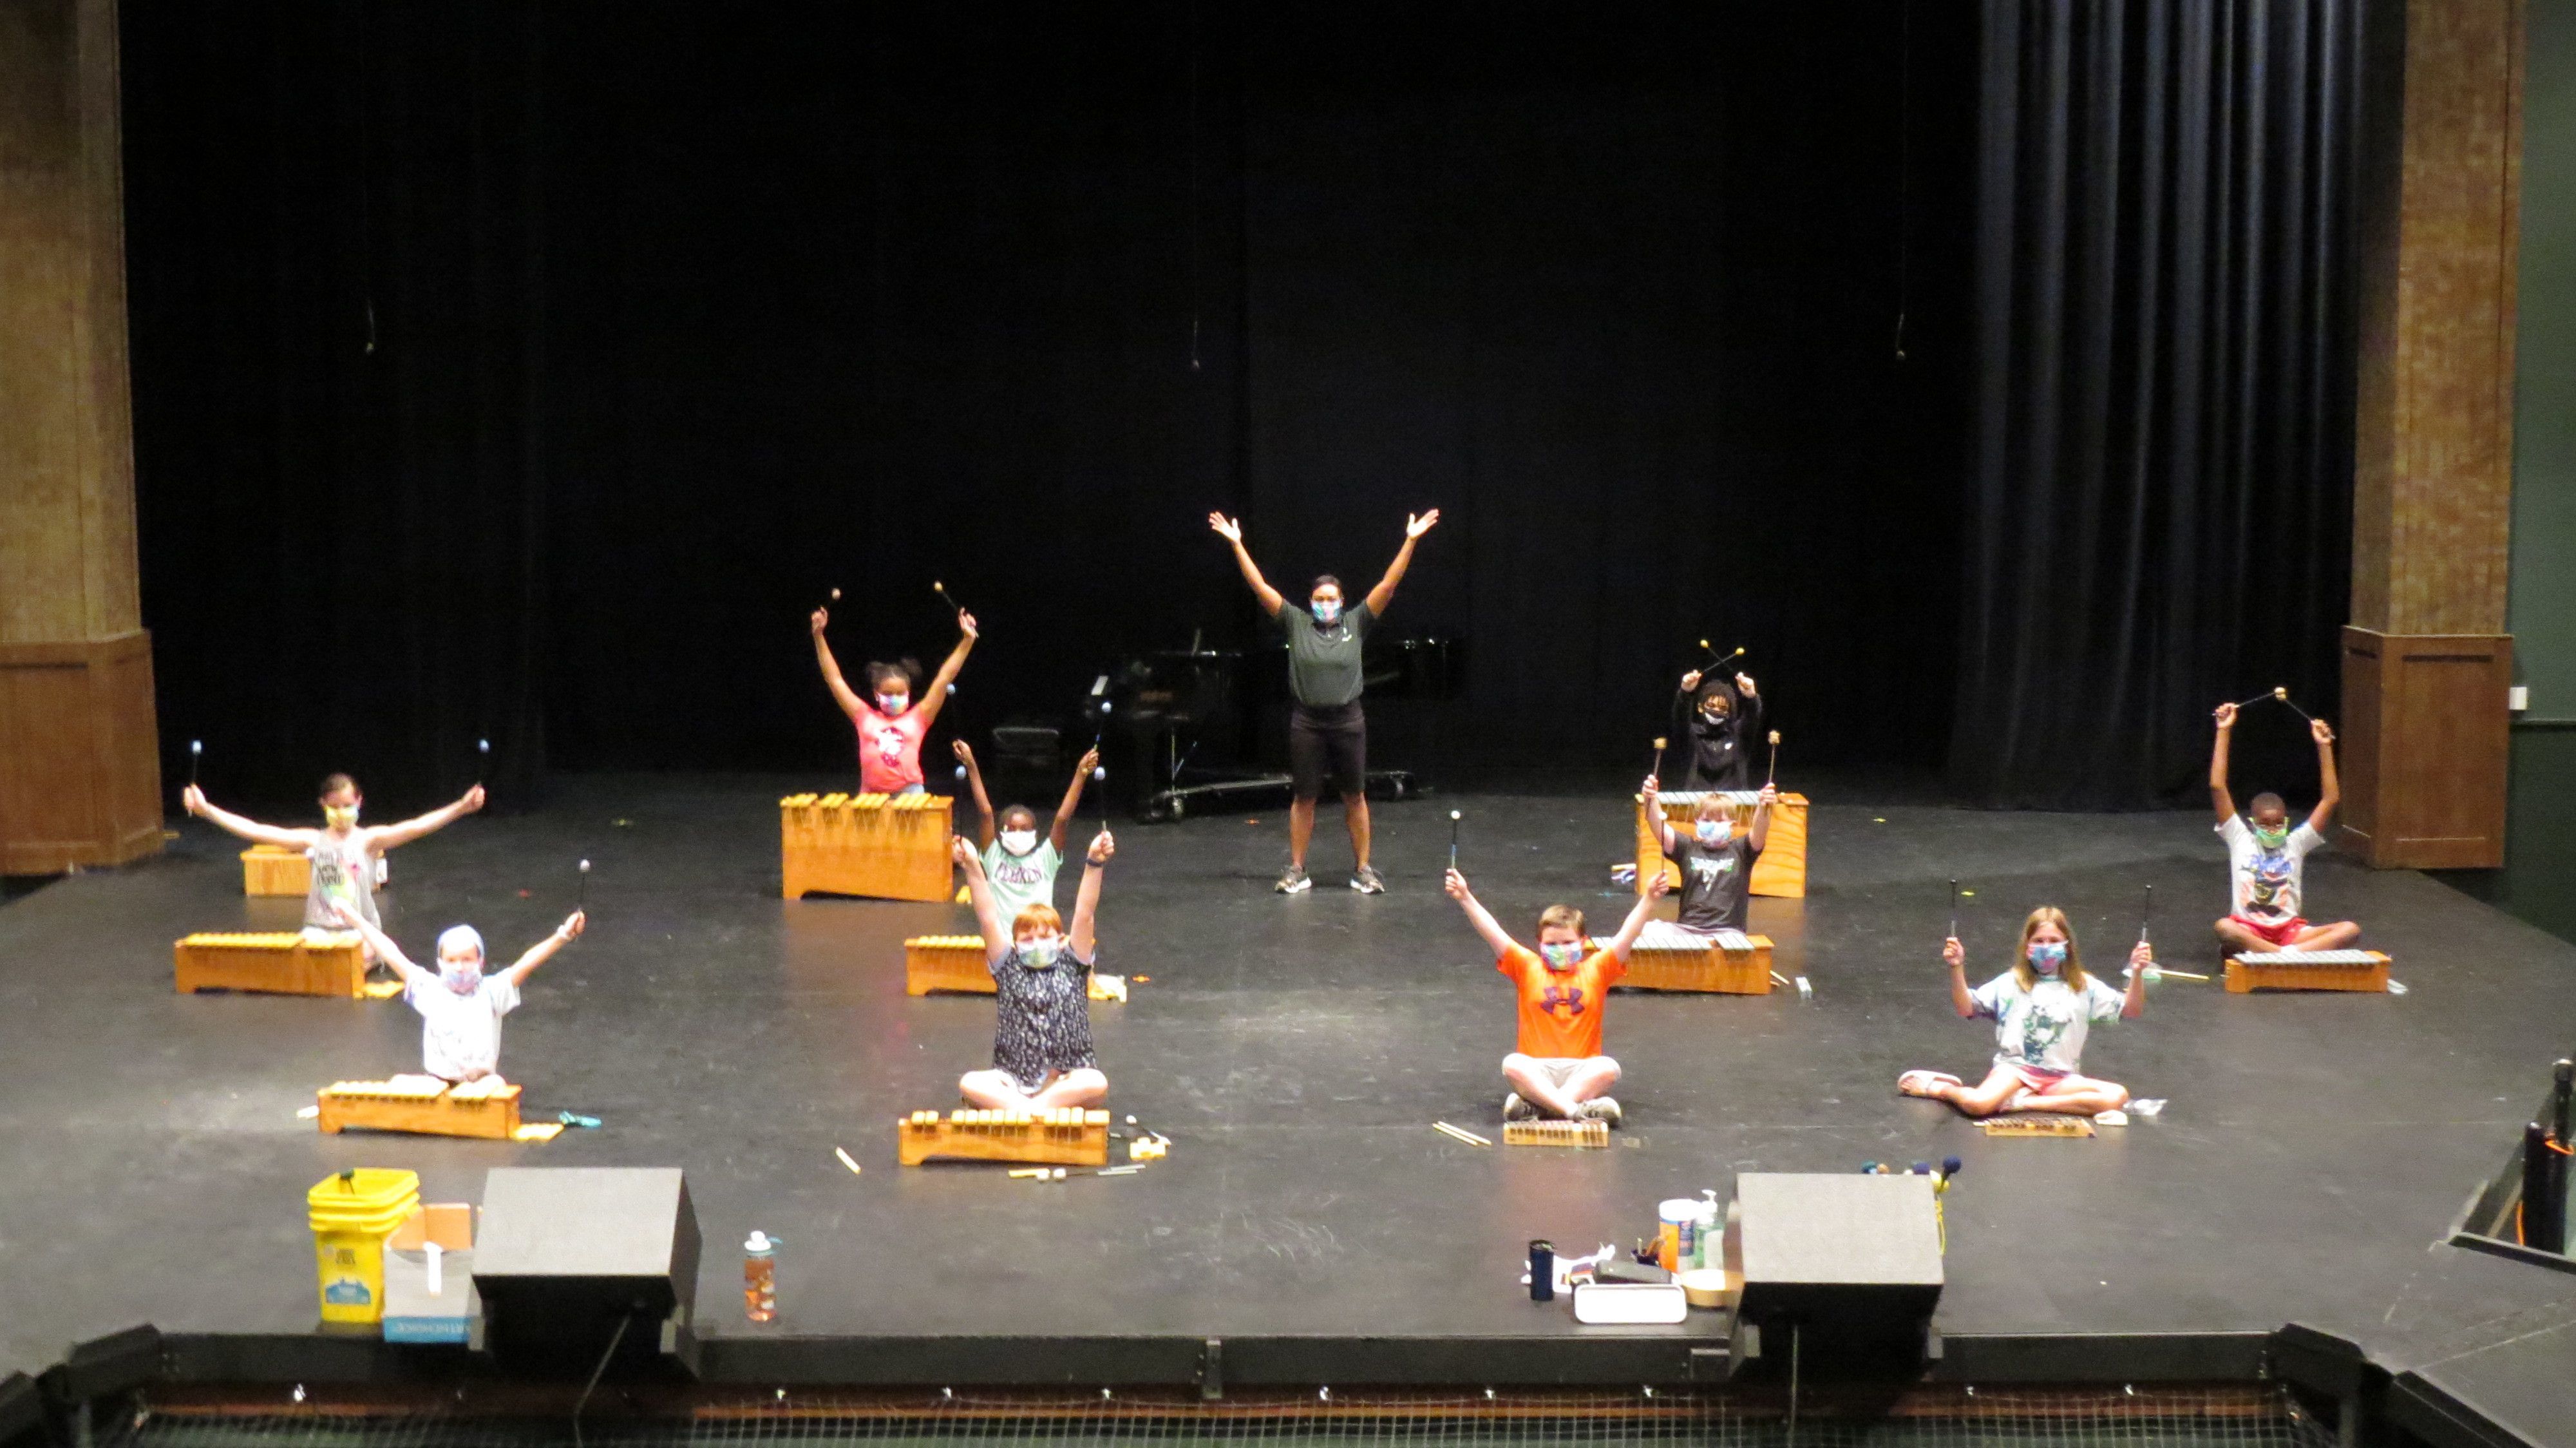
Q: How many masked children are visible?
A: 10